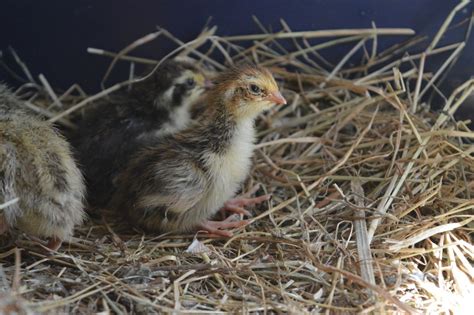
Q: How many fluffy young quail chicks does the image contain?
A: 3